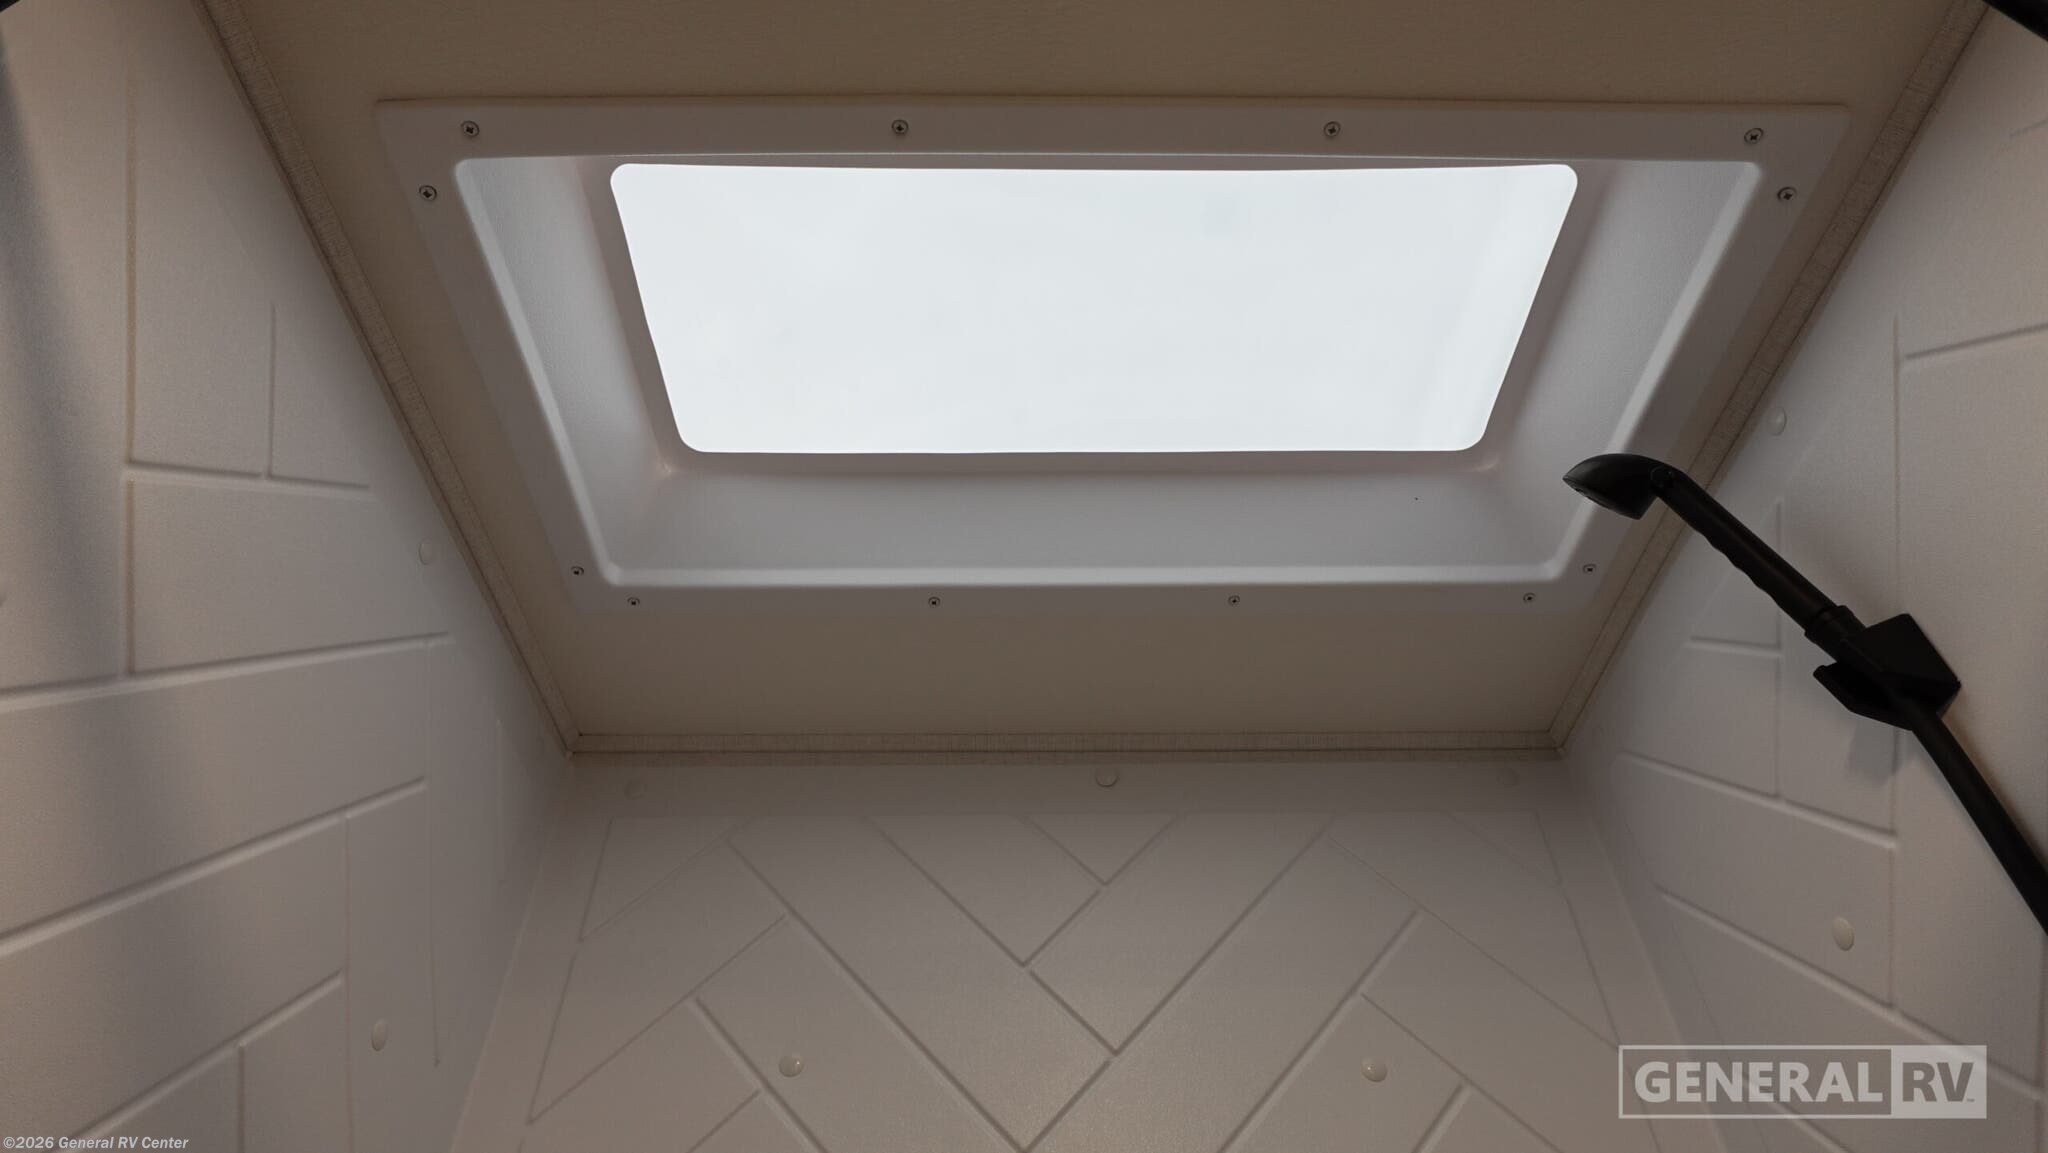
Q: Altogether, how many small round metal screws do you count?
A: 12